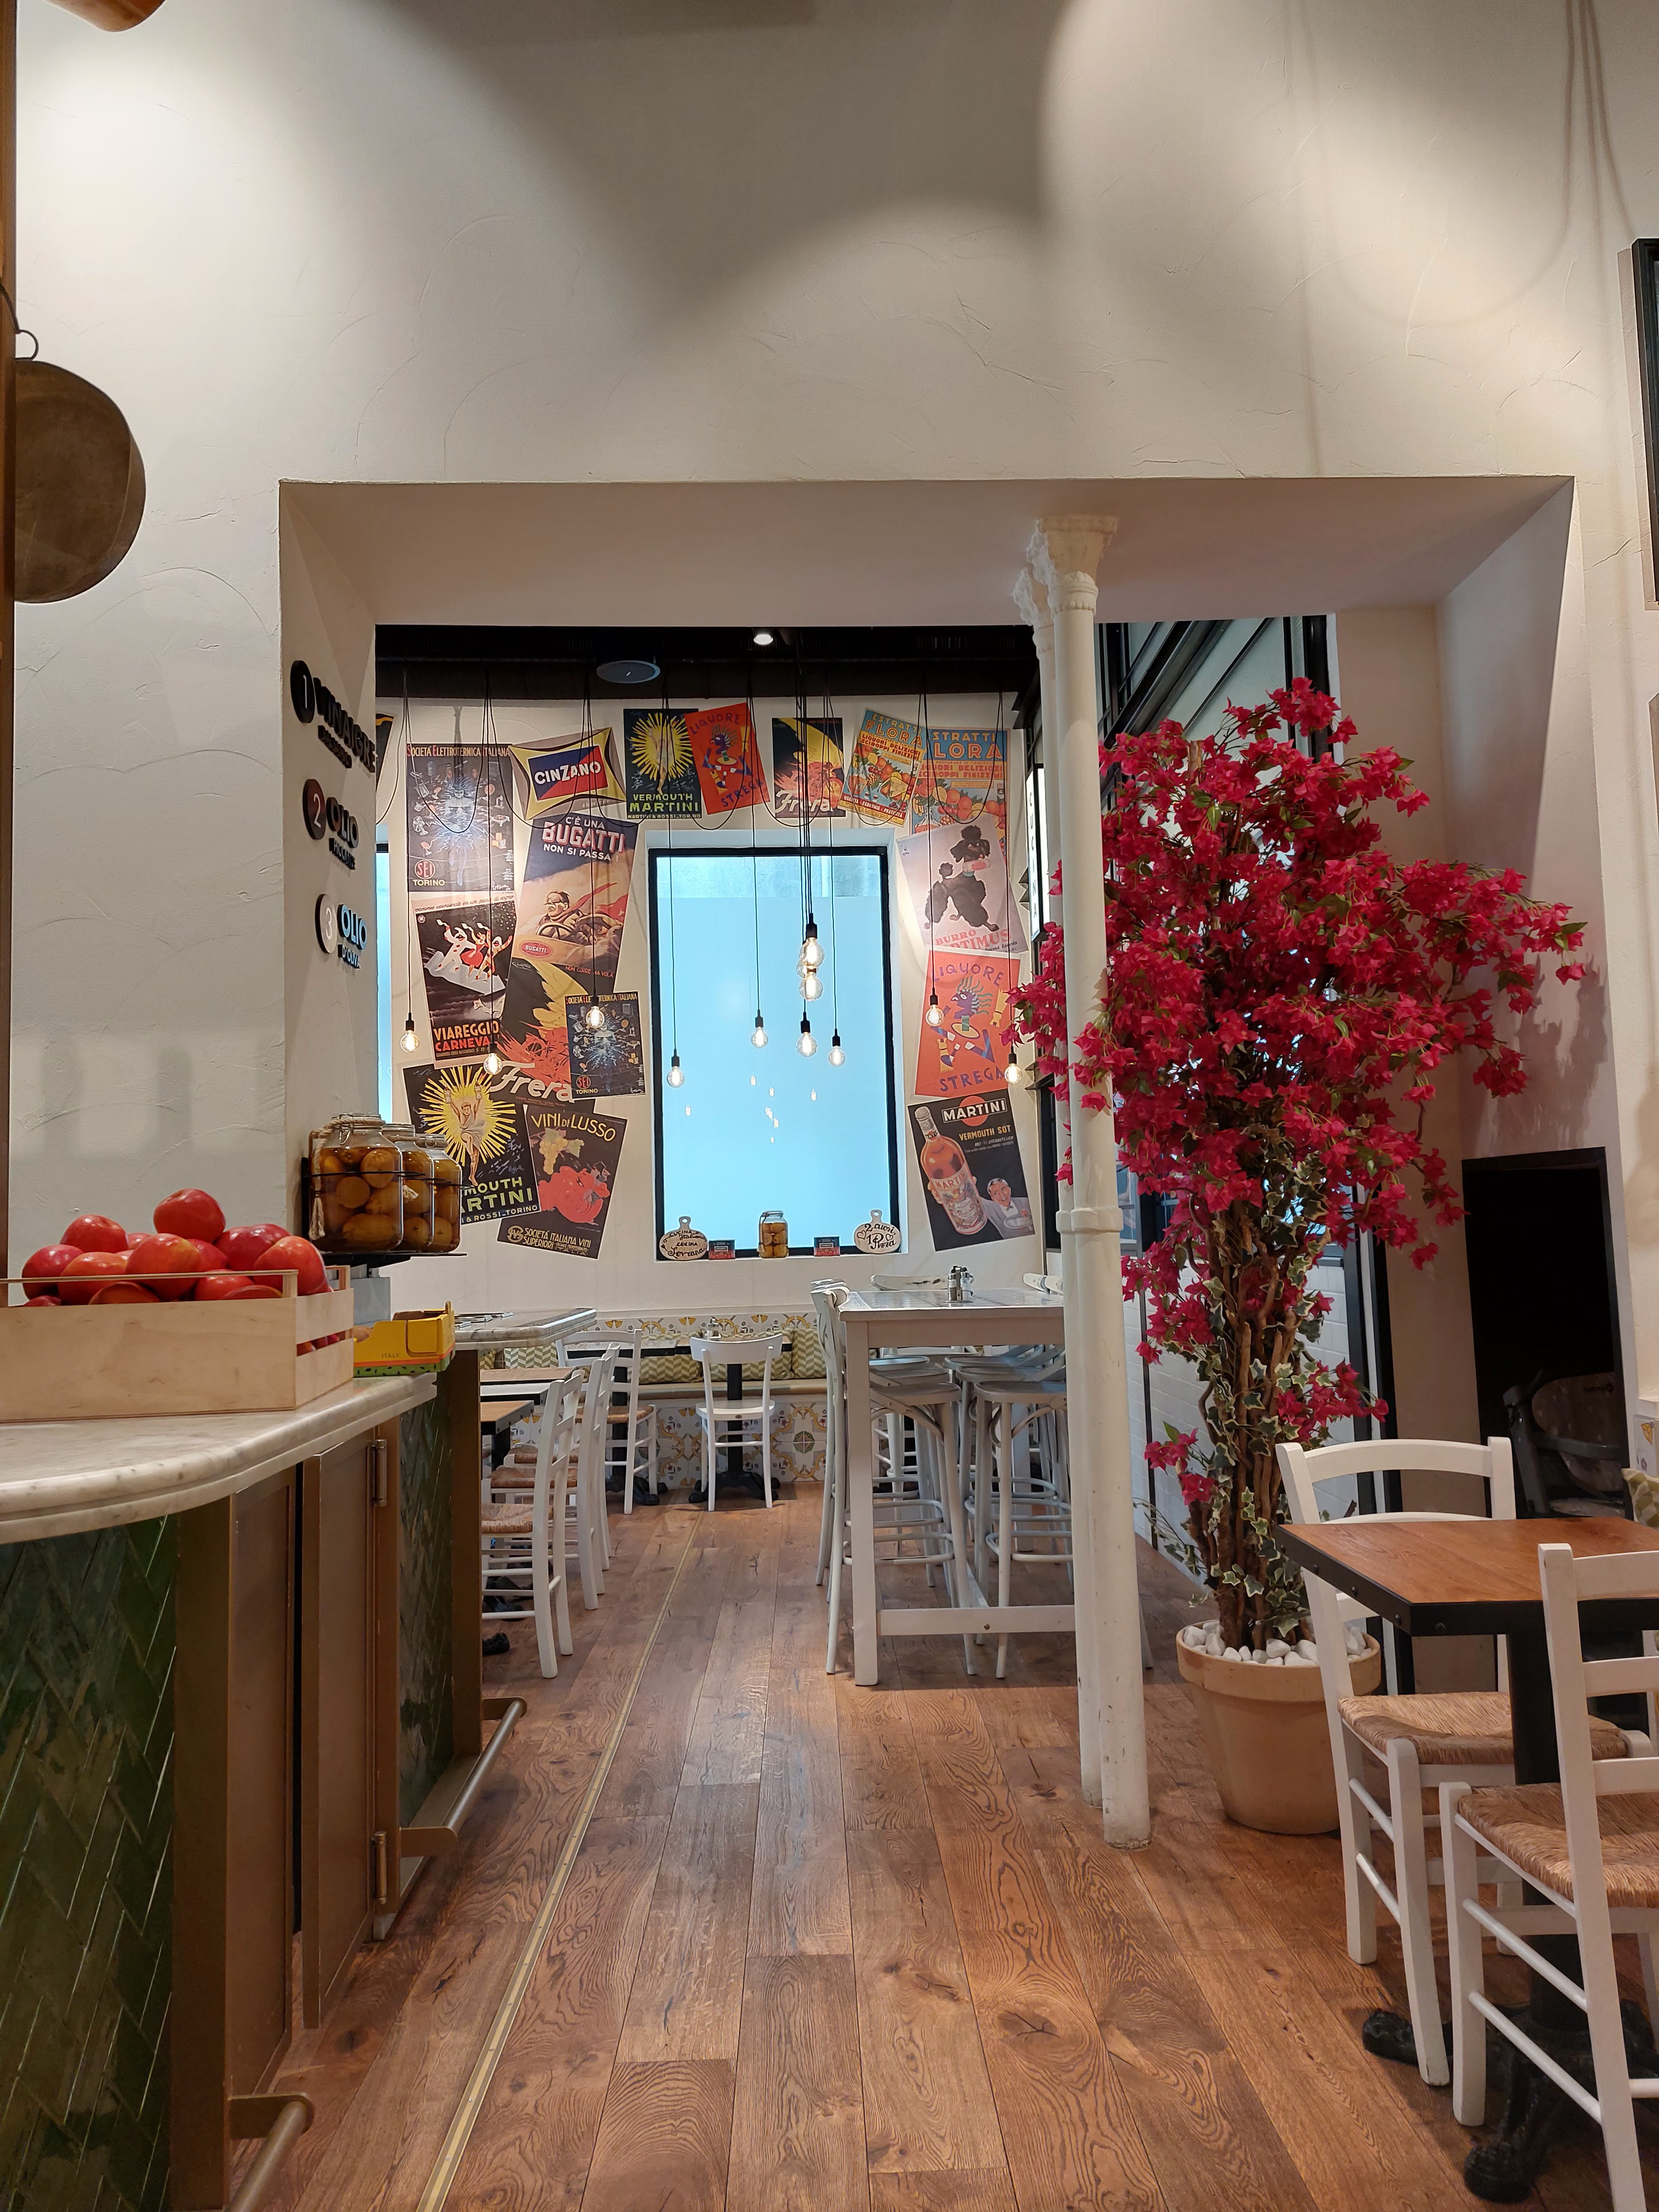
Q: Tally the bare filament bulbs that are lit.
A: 12